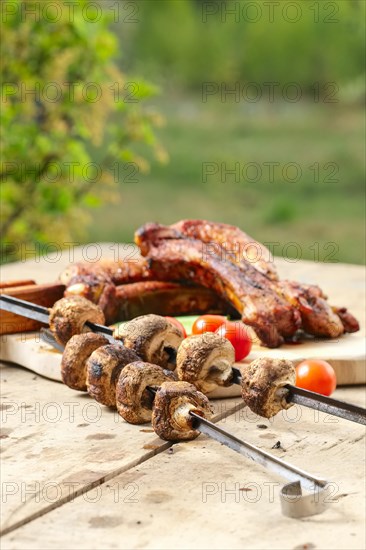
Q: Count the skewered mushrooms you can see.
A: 8